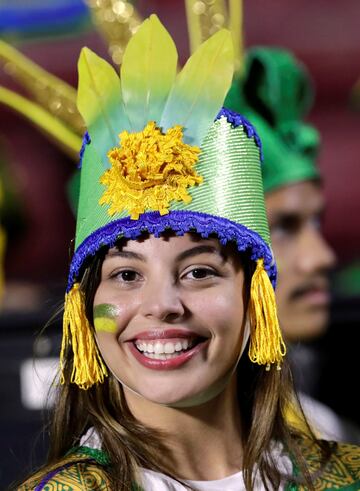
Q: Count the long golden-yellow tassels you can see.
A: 2